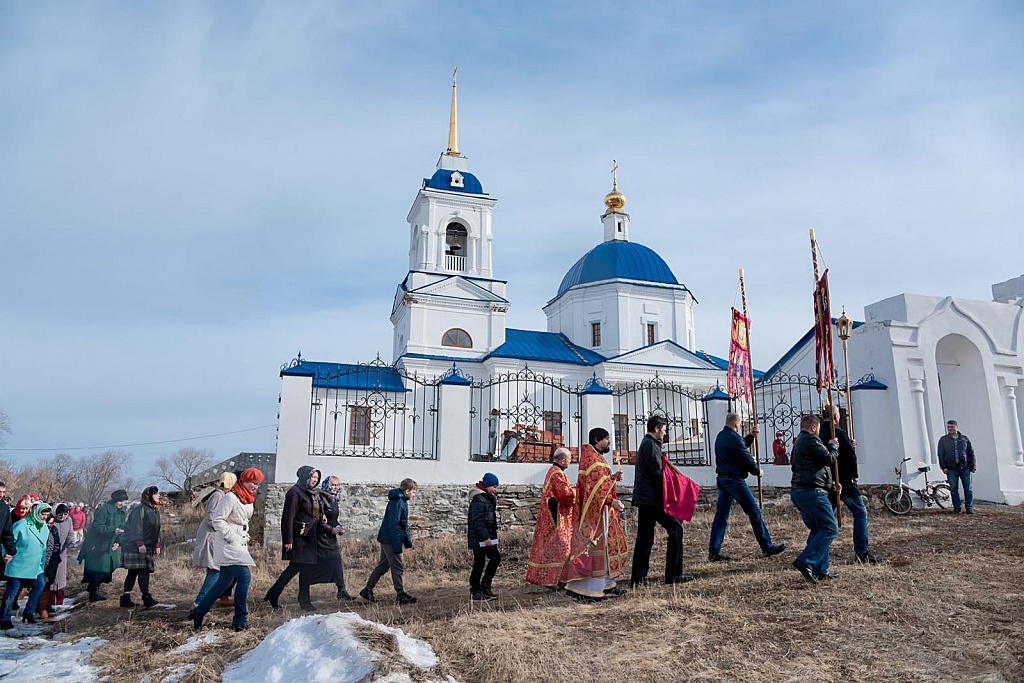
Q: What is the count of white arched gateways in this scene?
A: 1